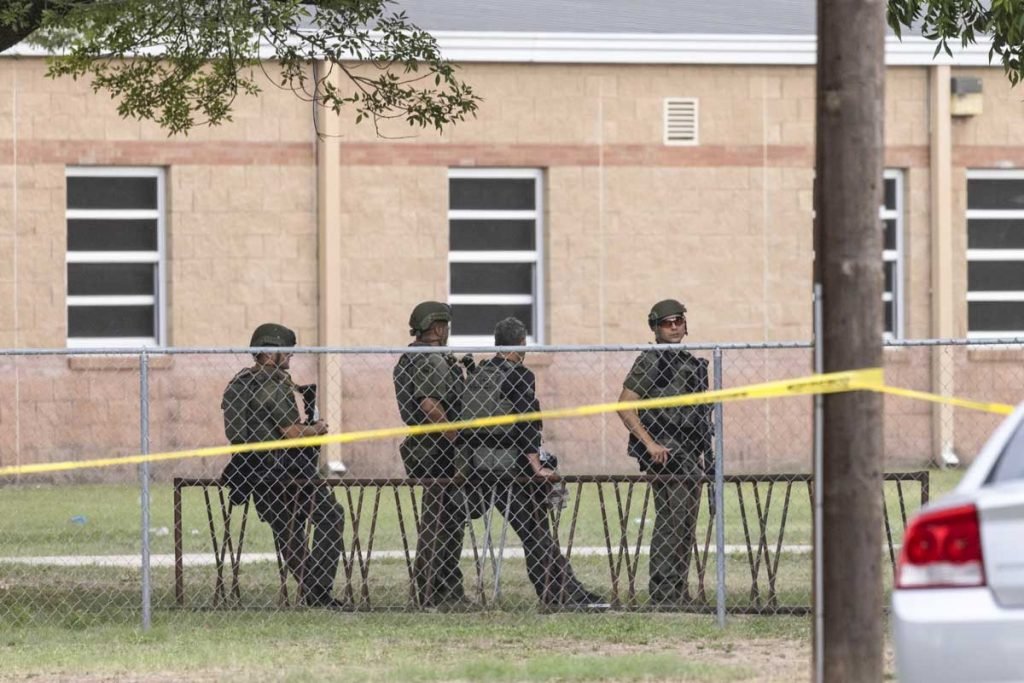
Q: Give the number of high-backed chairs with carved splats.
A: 0